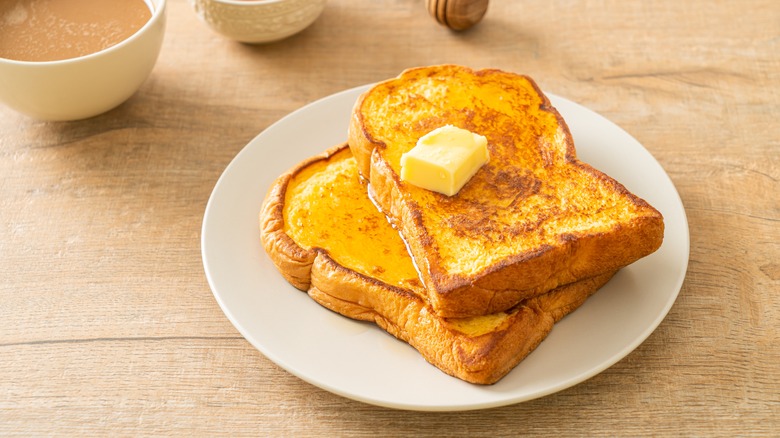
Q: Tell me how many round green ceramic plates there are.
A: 0